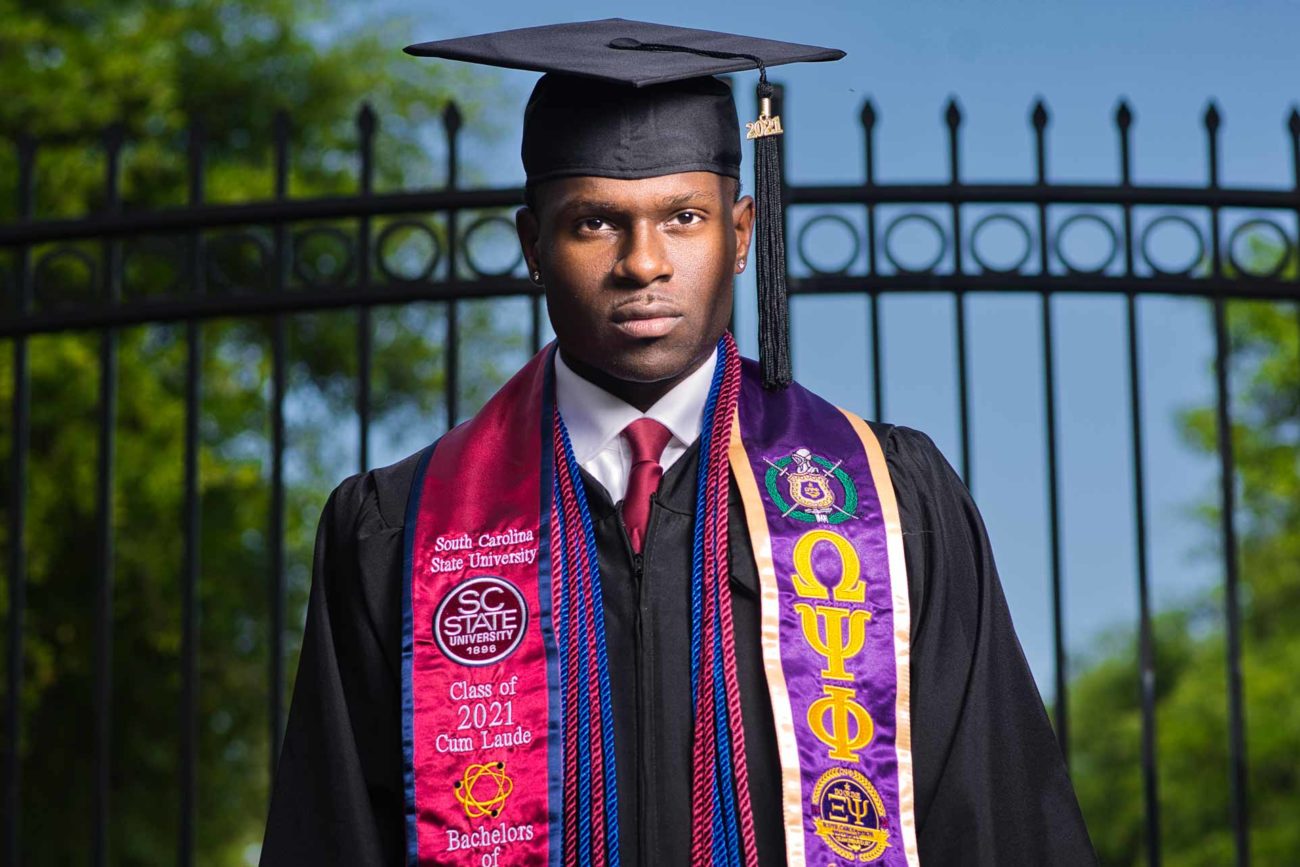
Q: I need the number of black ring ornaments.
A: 12